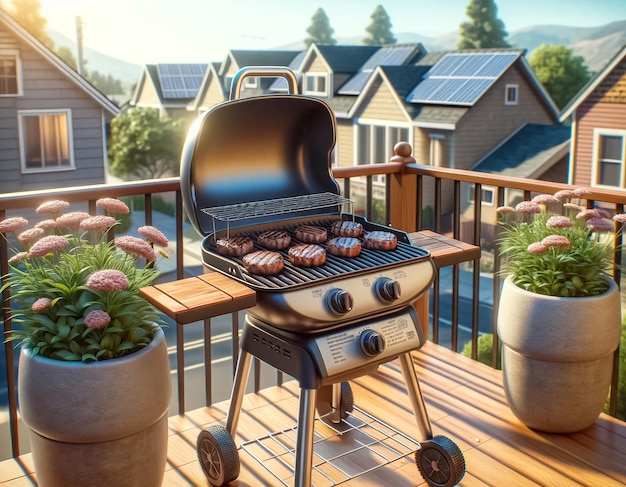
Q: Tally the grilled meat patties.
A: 8